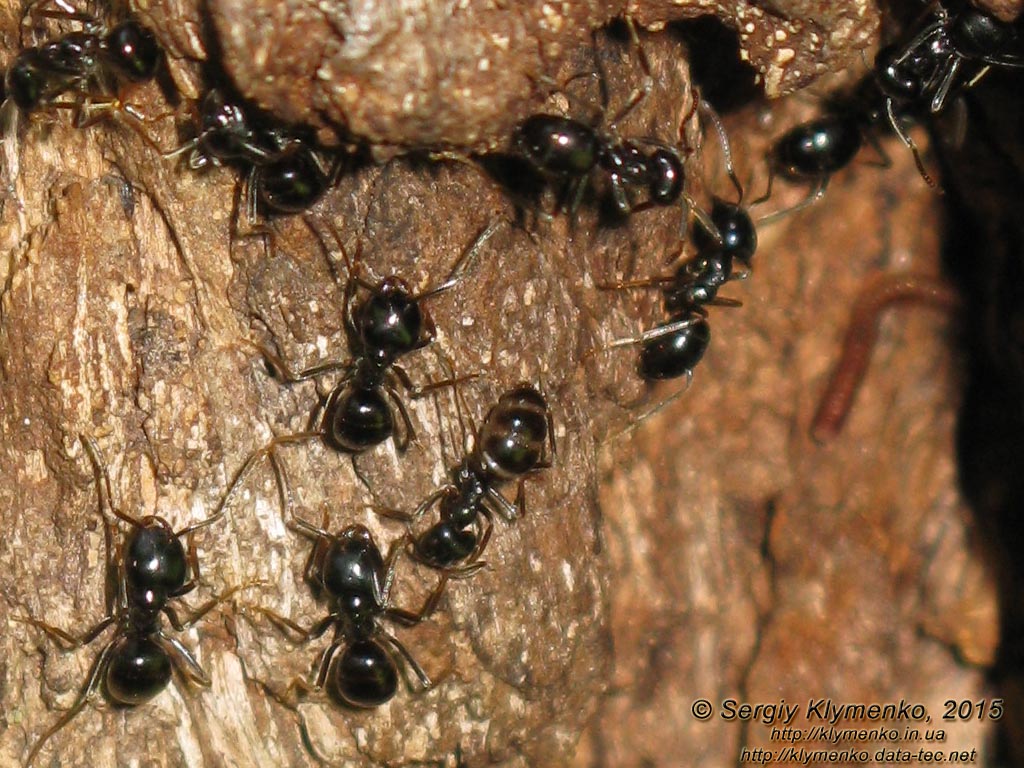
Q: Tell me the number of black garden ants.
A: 10